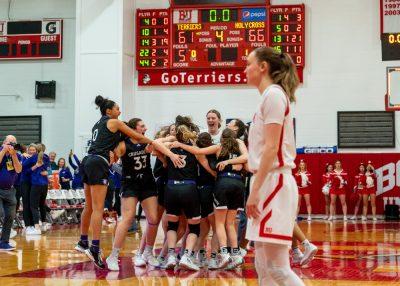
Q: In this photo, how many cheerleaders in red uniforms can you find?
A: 5